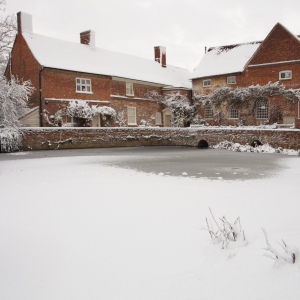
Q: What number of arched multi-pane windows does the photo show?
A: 3